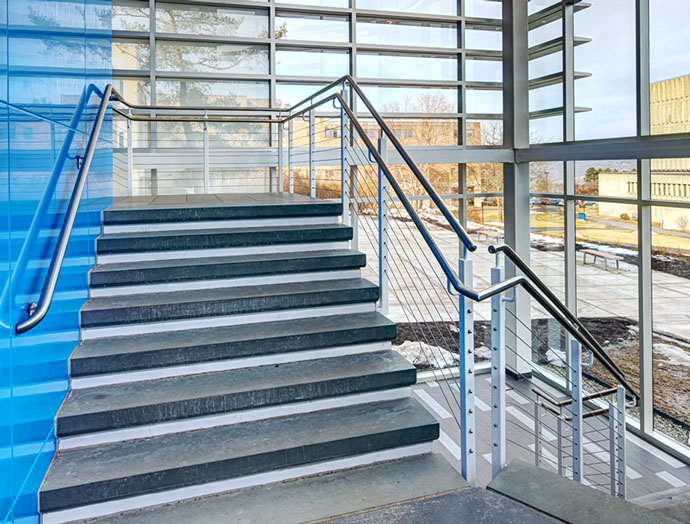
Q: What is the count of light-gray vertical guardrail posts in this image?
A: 14